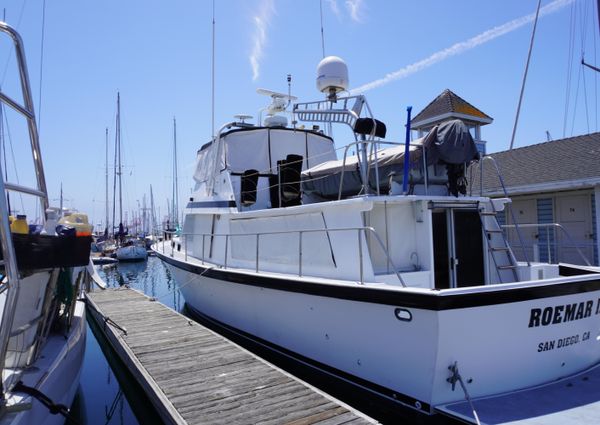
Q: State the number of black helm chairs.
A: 2